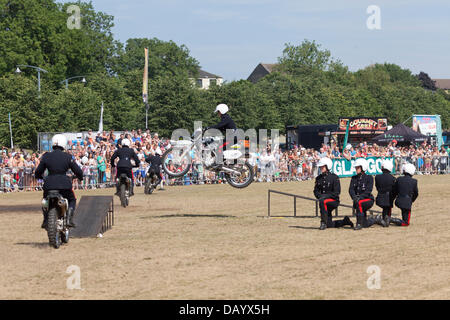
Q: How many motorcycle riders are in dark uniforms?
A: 4